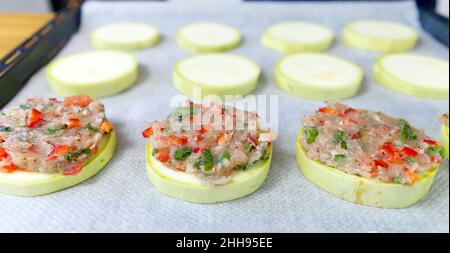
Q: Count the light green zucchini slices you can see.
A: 12